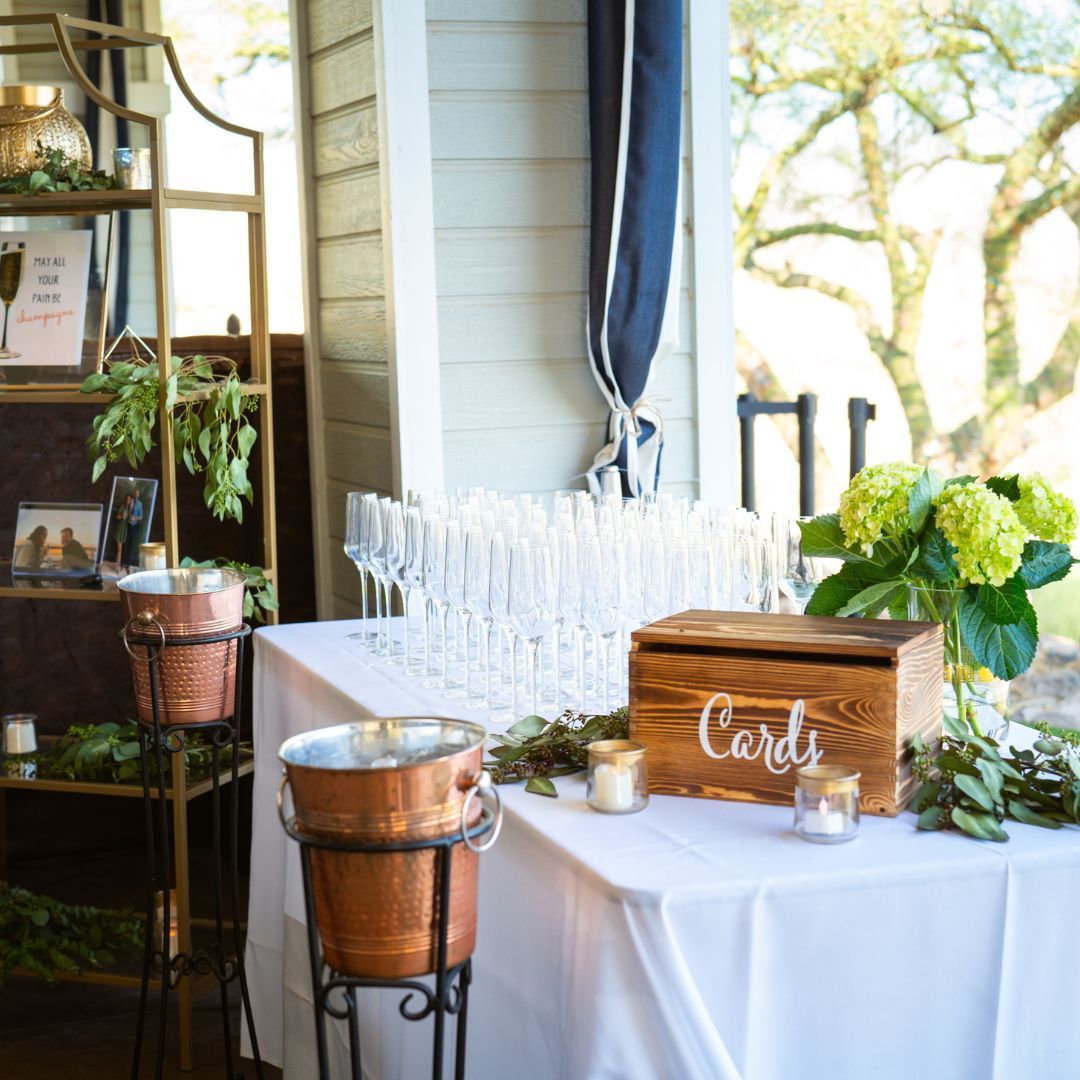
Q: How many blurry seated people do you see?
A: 2